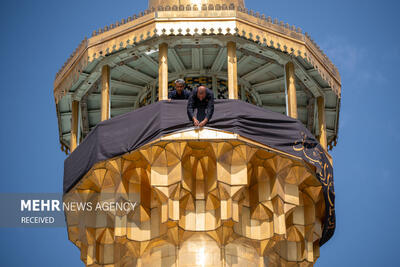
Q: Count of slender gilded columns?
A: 6